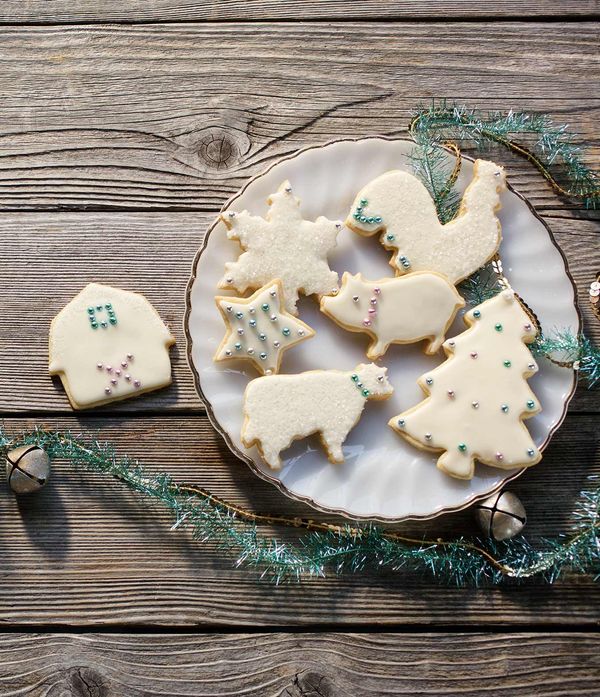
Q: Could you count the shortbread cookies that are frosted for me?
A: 7